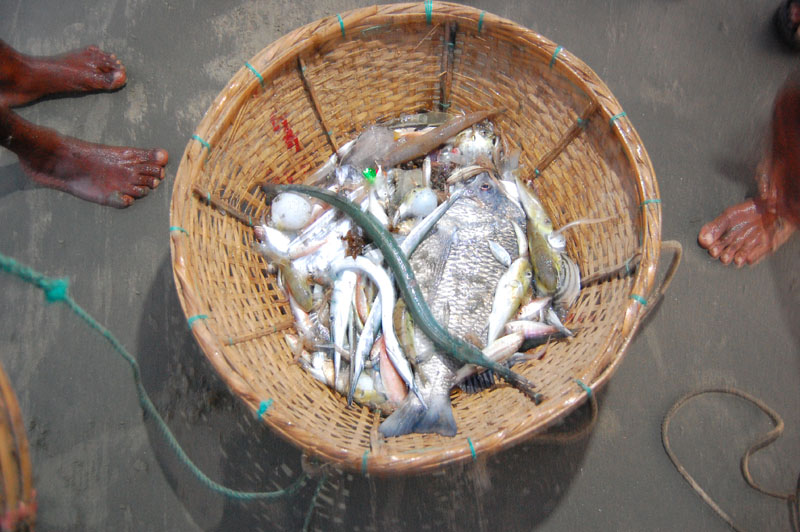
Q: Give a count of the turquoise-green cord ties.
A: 15